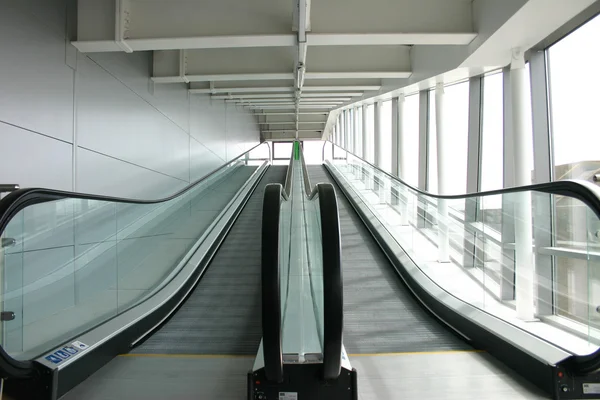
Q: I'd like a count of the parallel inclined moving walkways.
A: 2